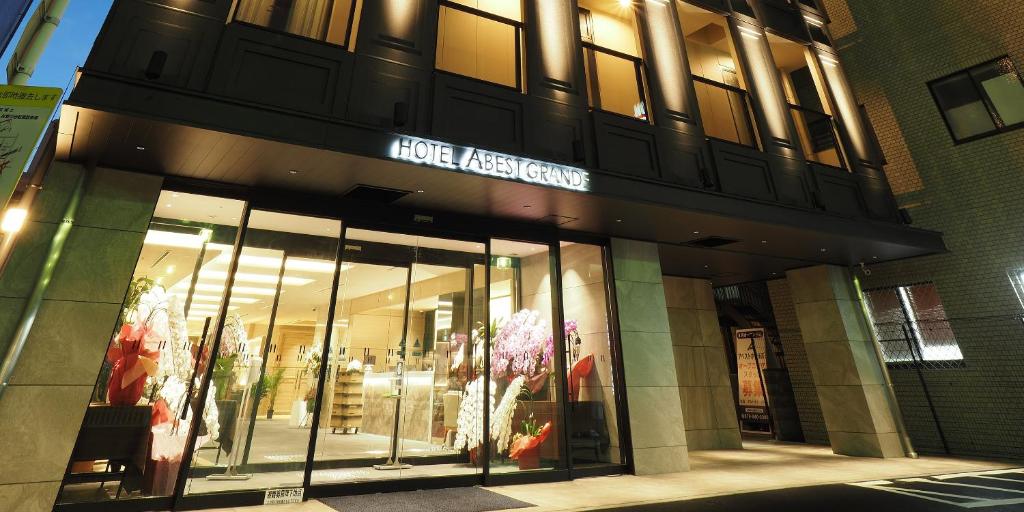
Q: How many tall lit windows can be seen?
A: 5